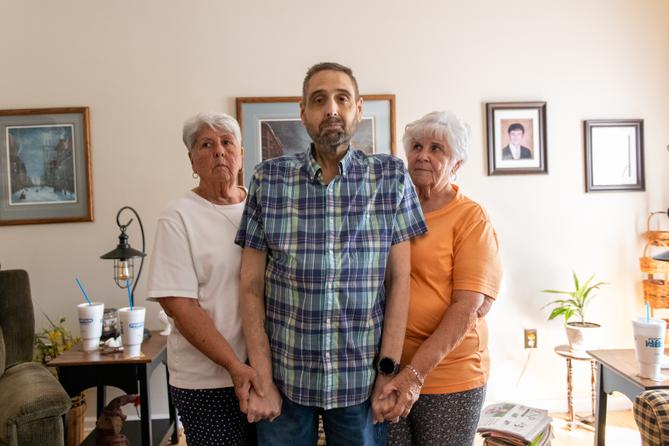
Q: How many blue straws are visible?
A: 3